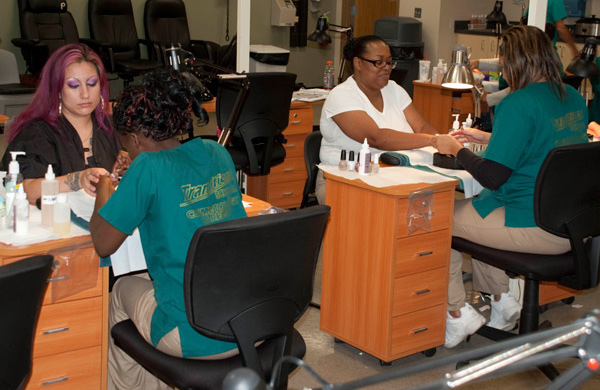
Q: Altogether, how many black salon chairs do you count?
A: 8